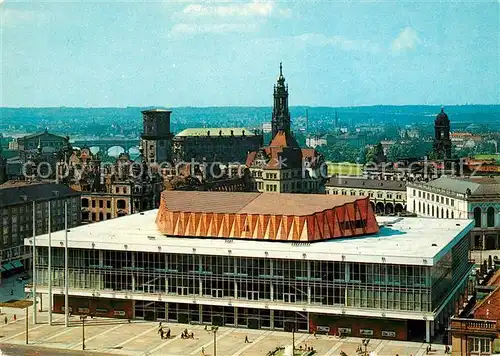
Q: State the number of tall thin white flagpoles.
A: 3